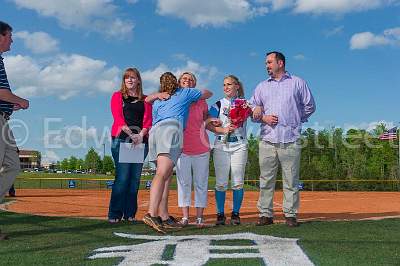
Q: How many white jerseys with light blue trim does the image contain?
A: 1